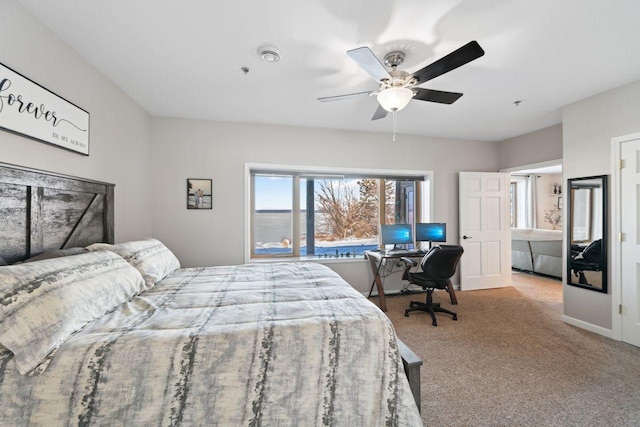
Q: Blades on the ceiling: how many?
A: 5